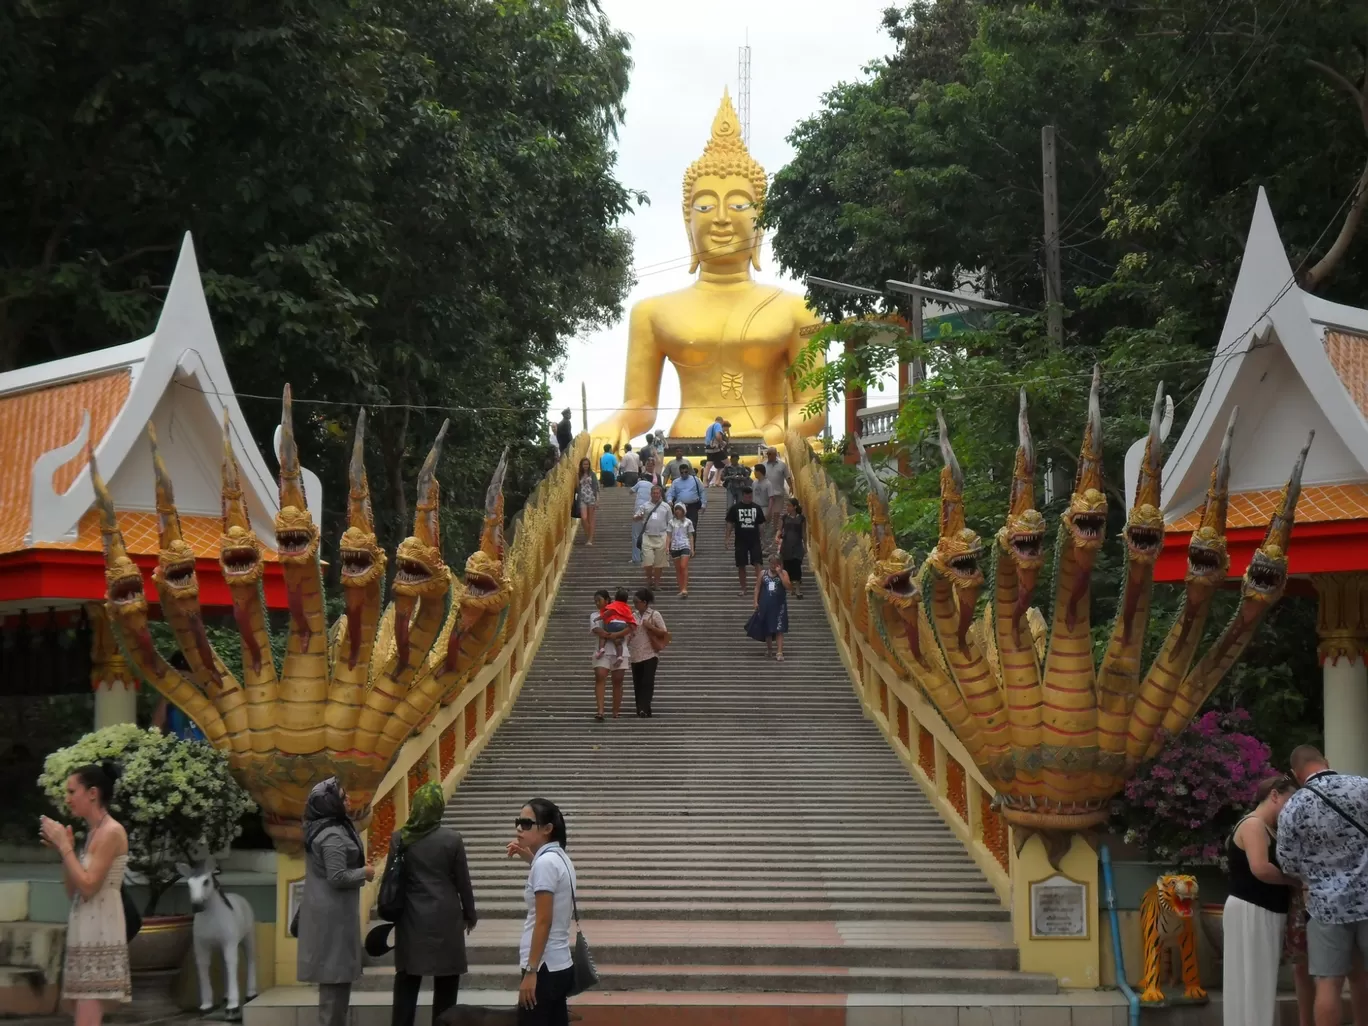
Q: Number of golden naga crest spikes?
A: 14